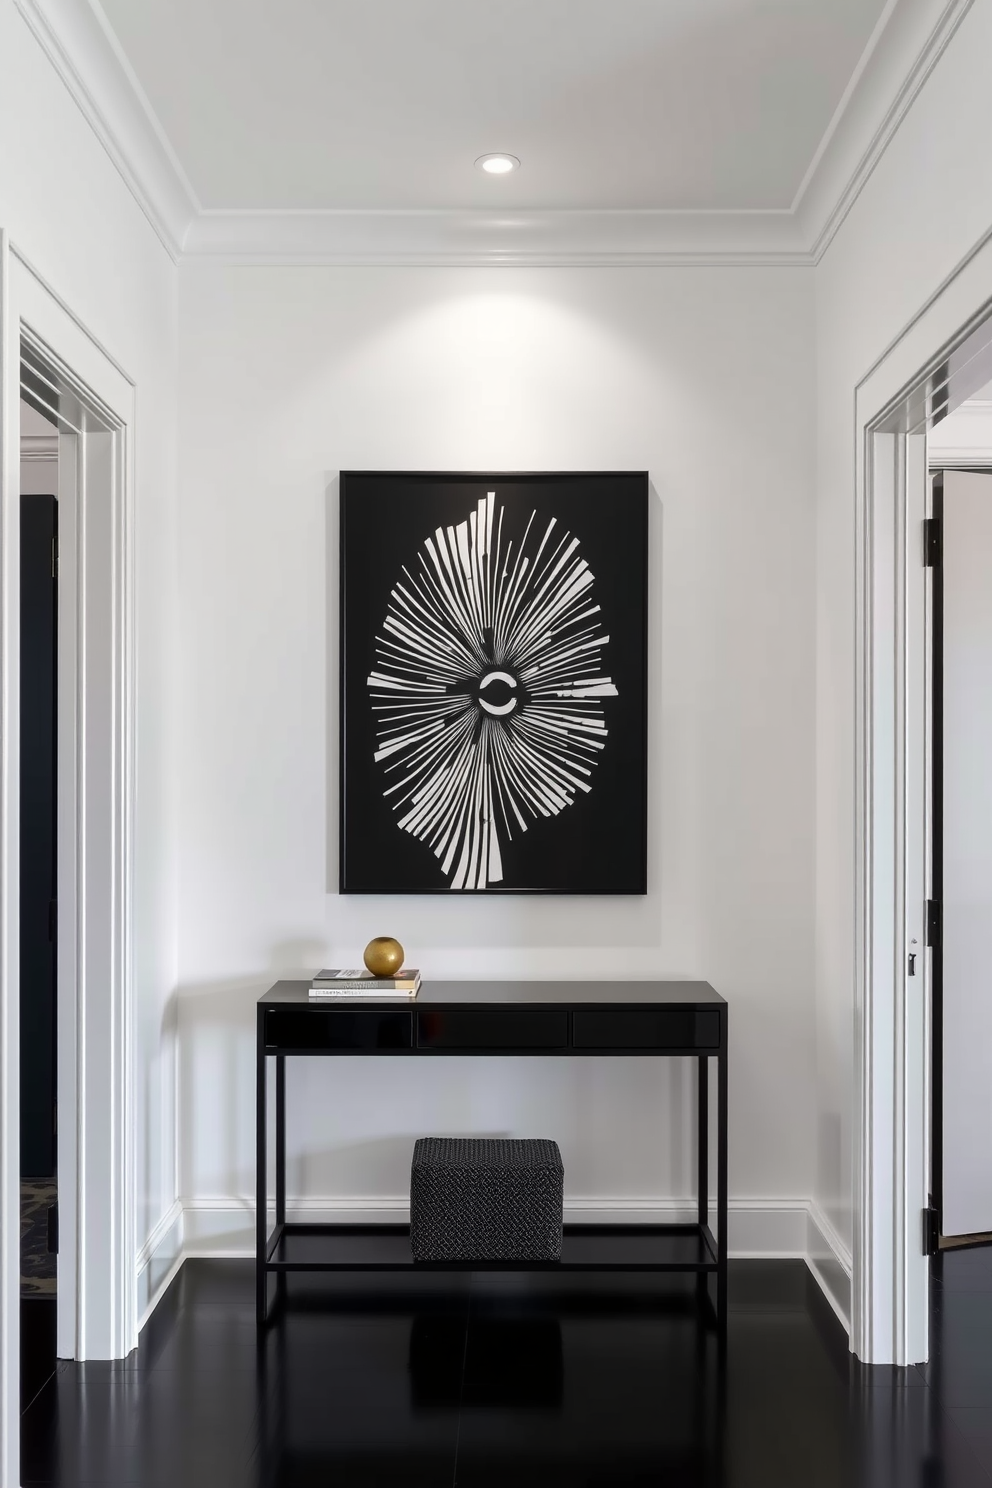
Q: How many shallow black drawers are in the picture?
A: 3